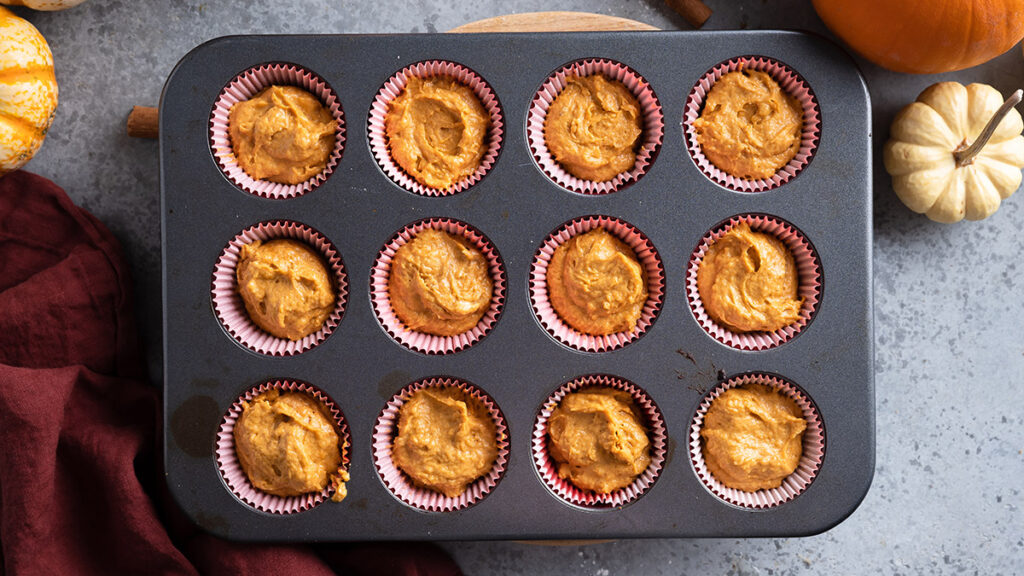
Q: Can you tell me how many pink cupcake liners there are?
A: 12